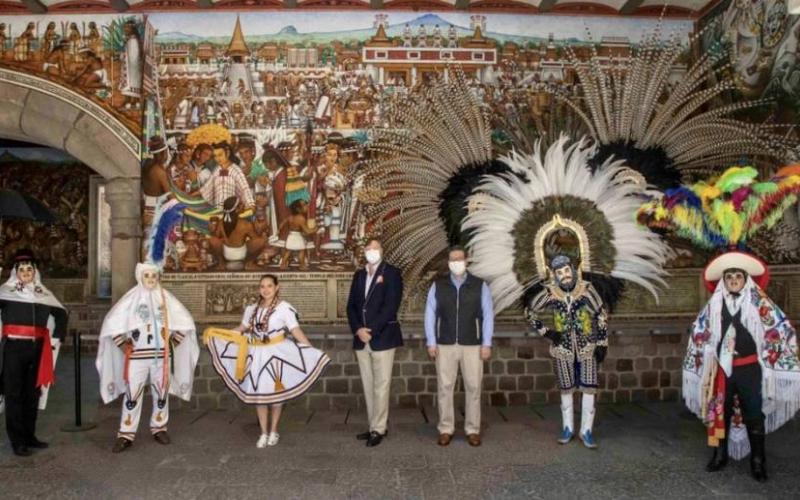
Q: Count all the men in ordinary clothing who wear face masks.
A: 2